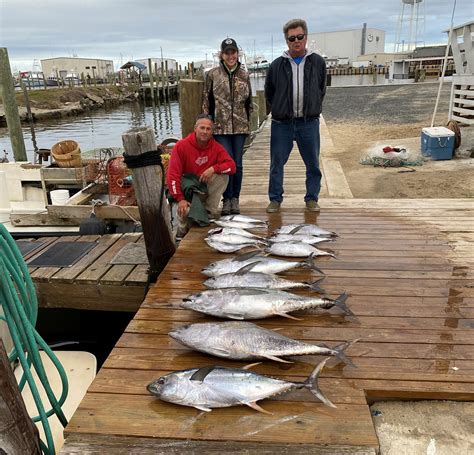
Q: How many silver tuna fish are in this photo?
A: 13